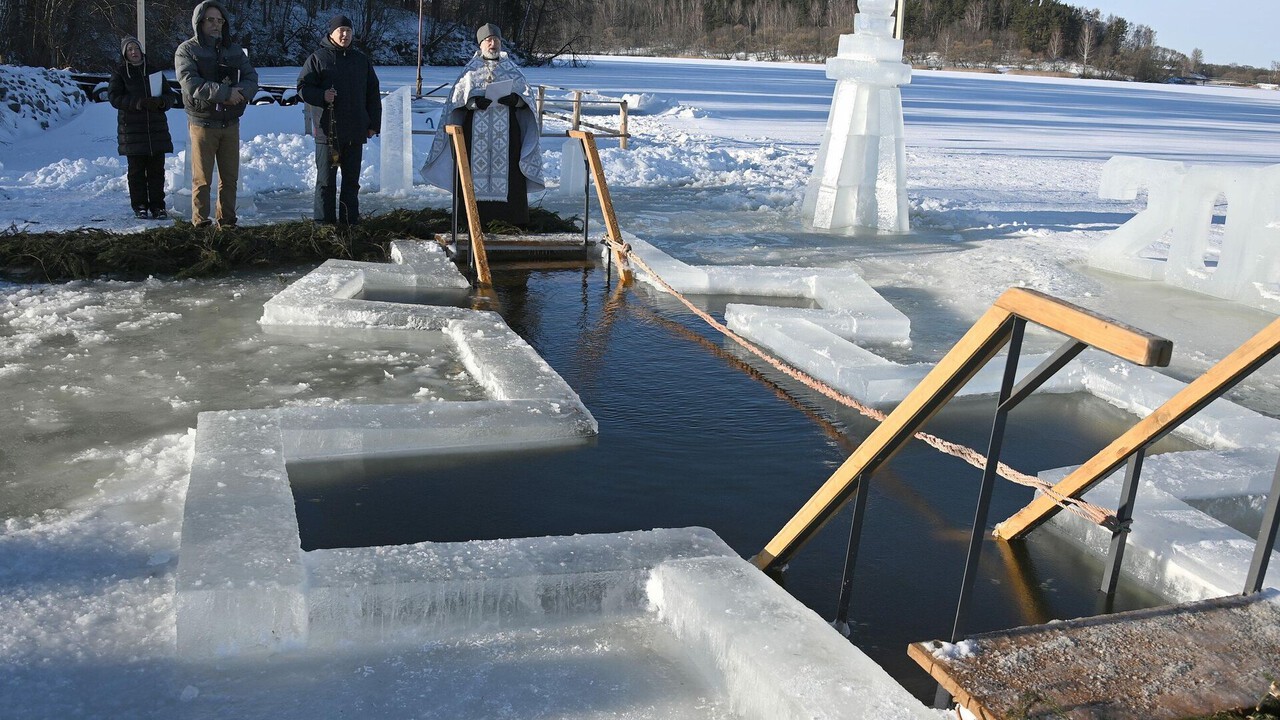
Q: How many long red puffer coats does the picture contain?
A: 0